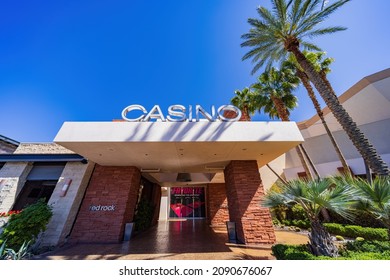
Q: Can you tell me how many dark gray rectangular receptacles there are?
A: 2